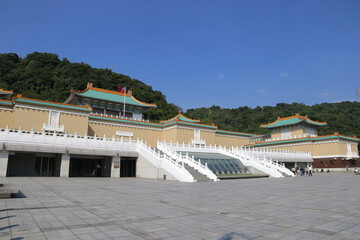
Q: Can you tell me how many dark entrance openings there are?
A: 3